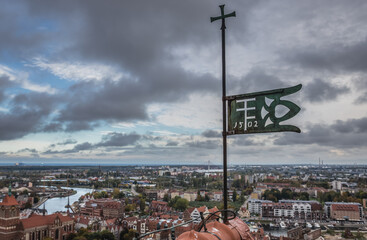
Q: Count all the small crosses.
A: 1